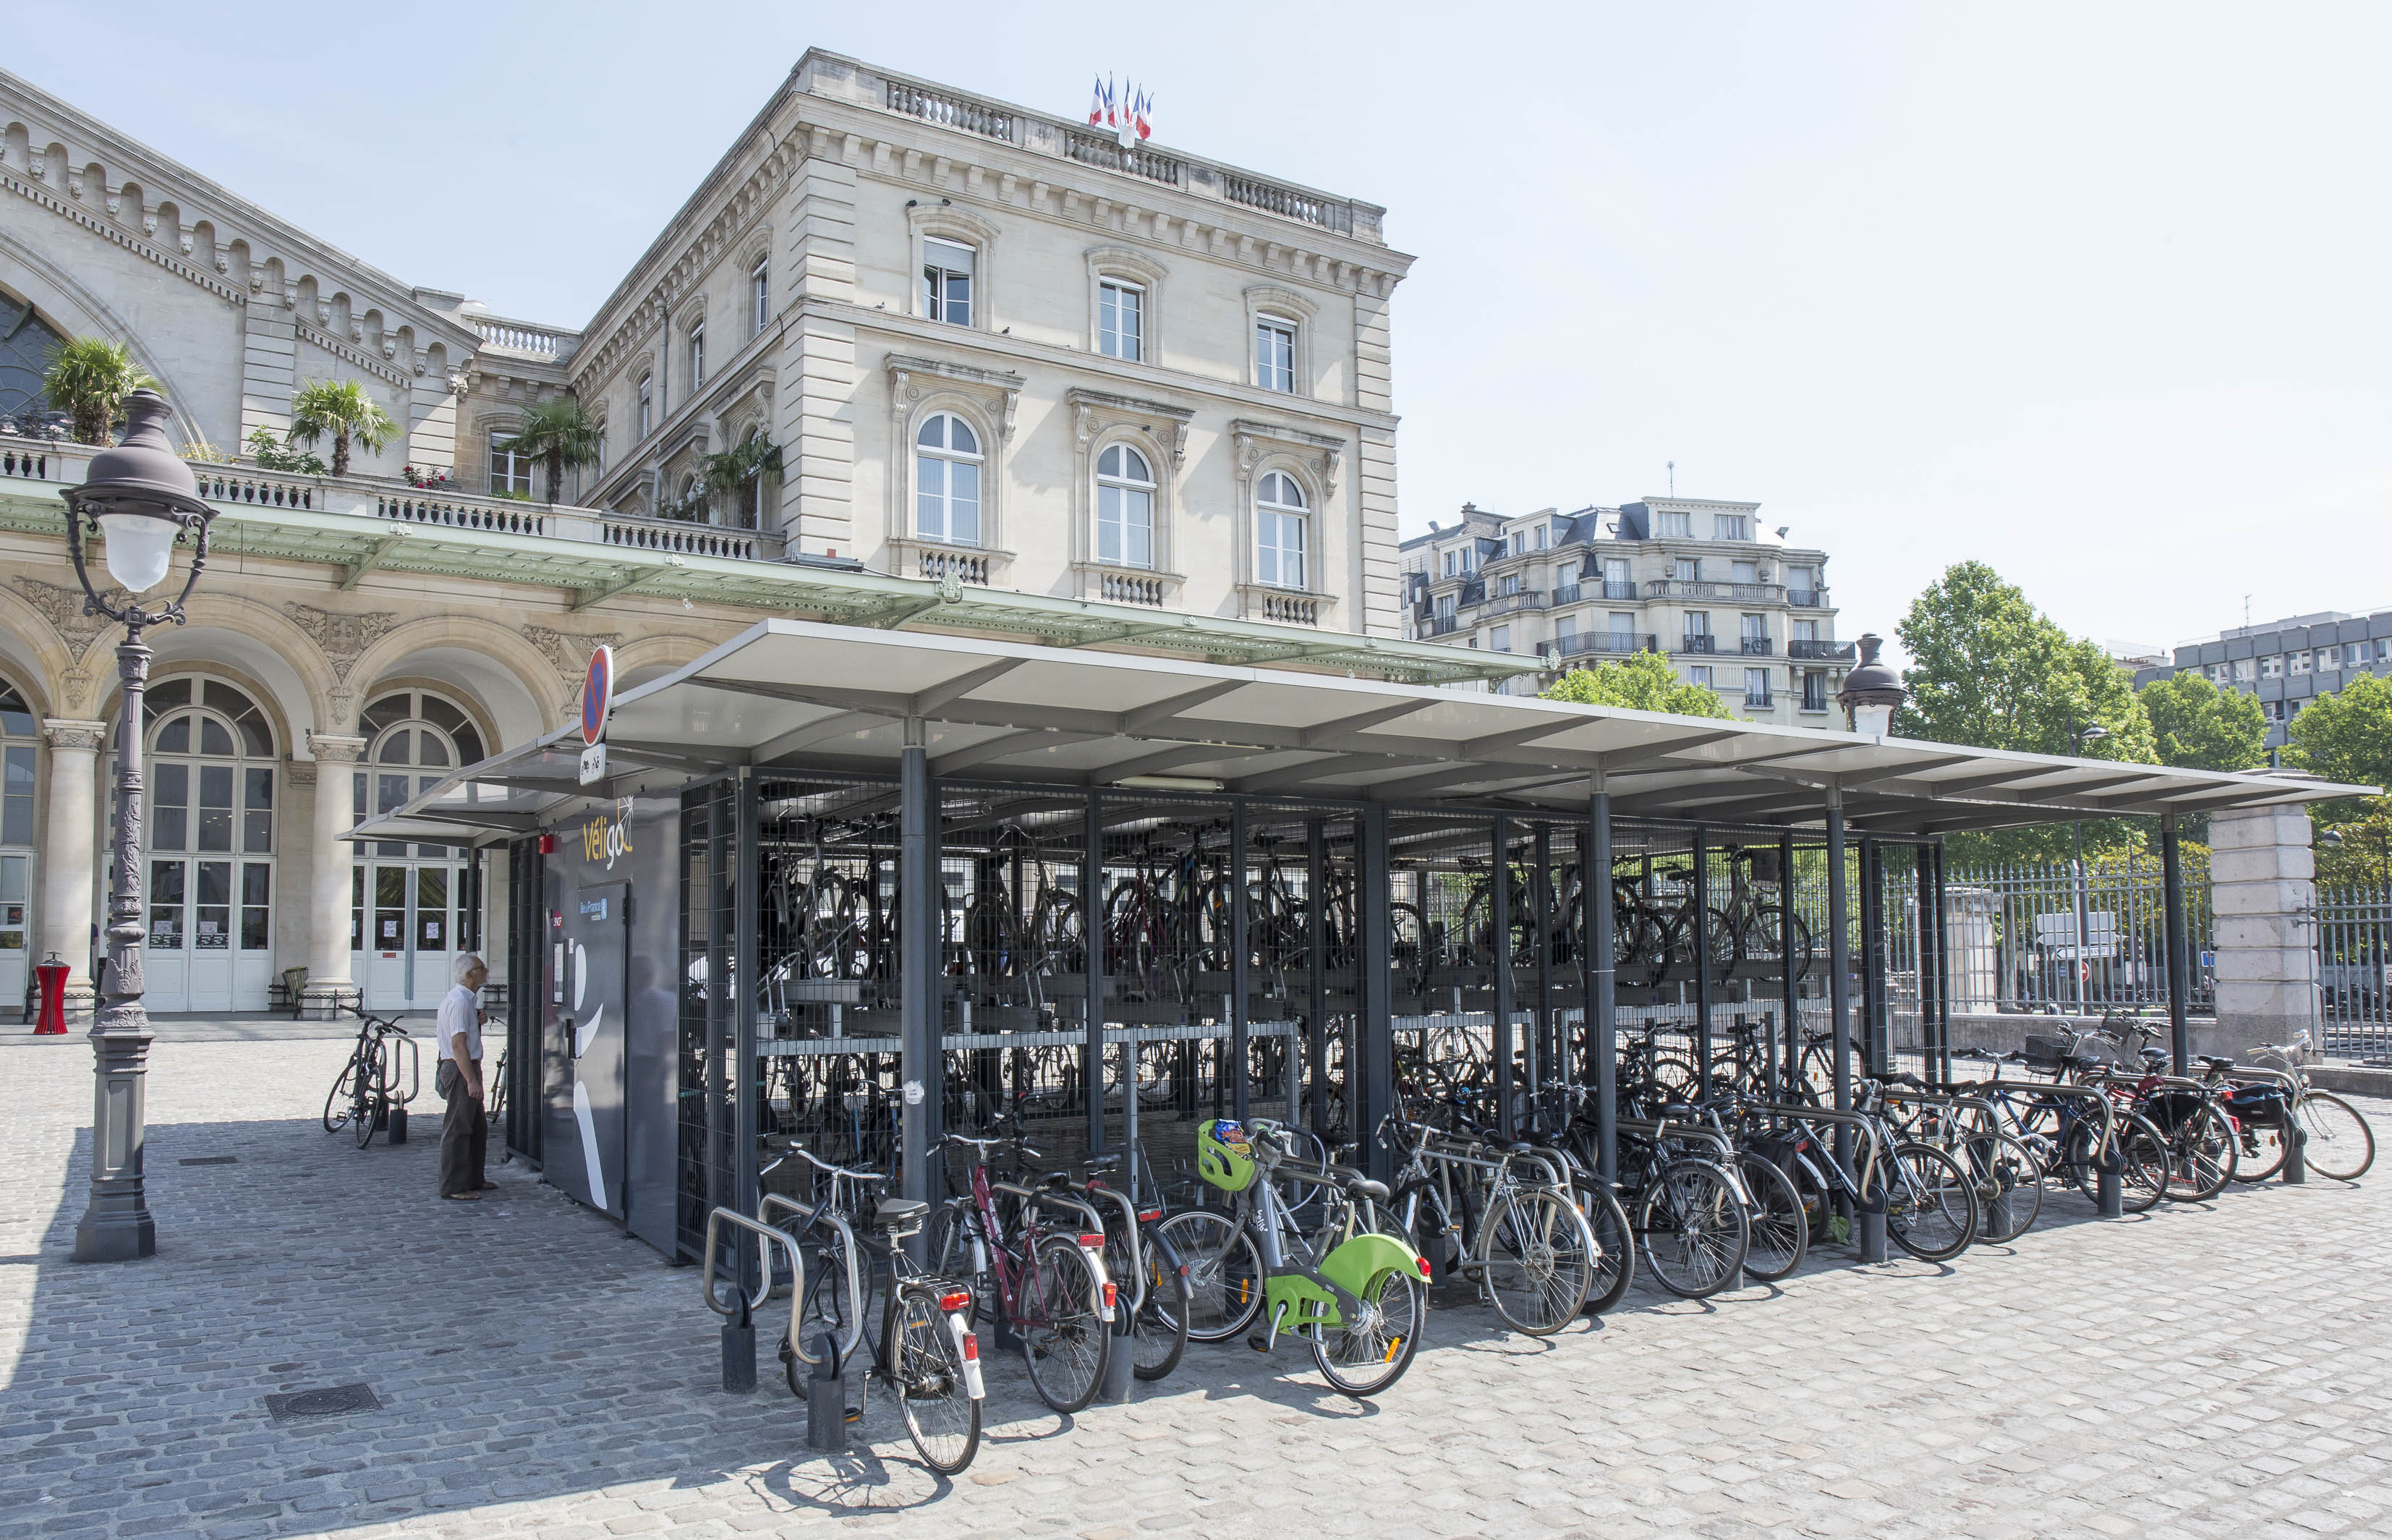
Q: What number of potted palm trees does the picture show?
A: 4